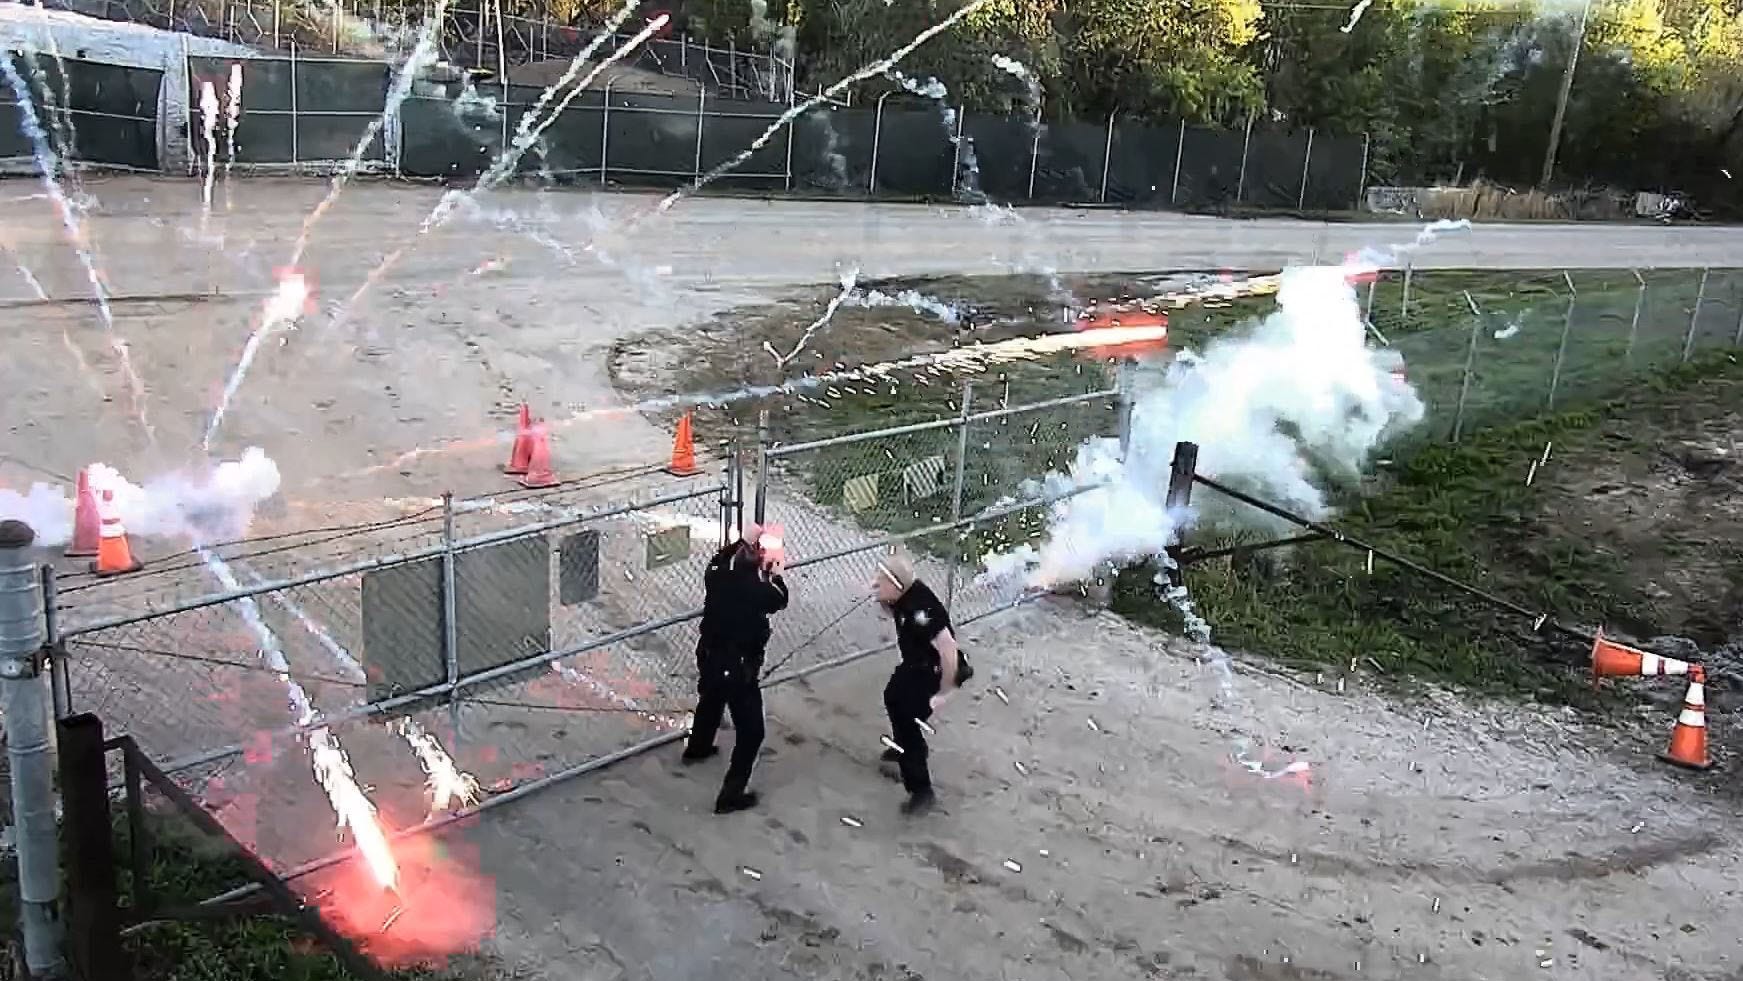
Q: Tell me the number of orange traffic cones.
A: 7